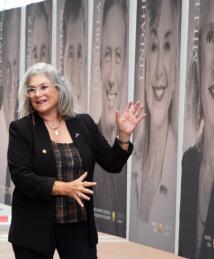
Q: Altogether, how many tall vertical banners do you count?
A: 6